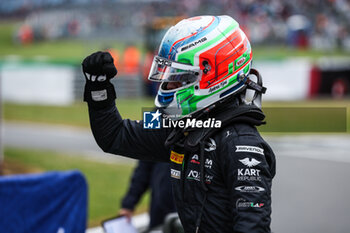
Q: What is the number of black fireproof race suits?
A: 1